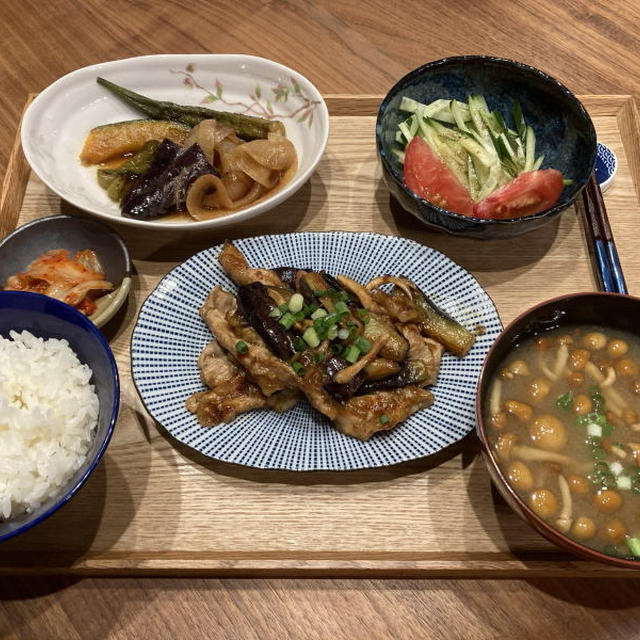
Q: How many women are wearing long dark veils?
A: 0